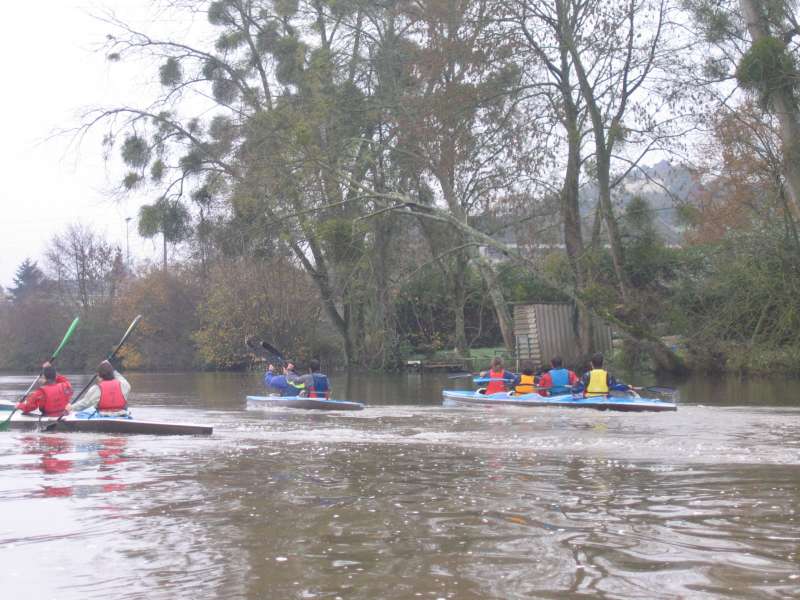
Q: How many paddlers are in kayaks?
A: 8